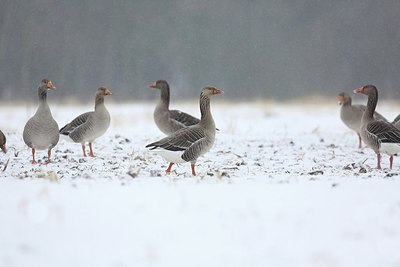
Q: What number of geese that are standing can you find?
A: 6